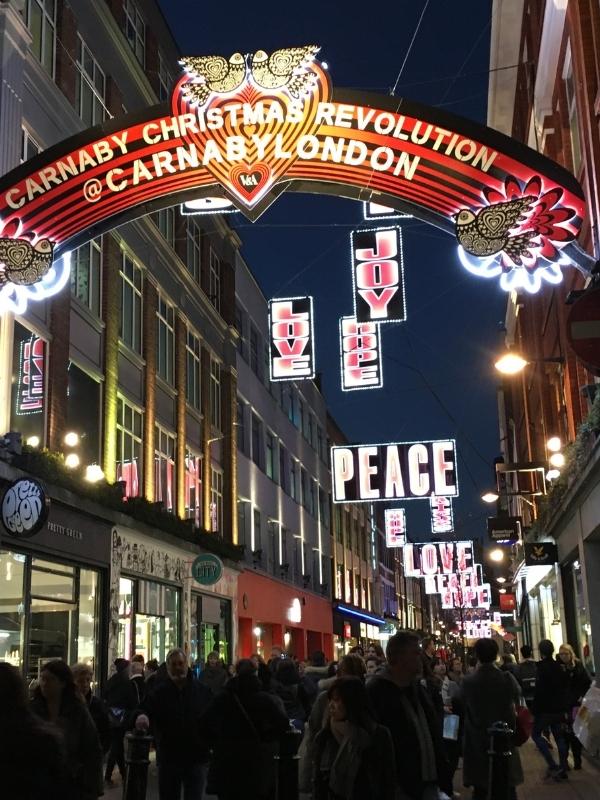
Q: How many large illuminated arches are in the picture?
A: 1